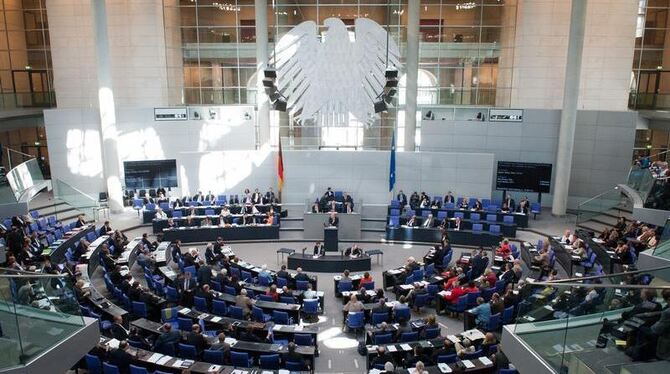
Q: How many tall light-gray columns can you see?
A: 4